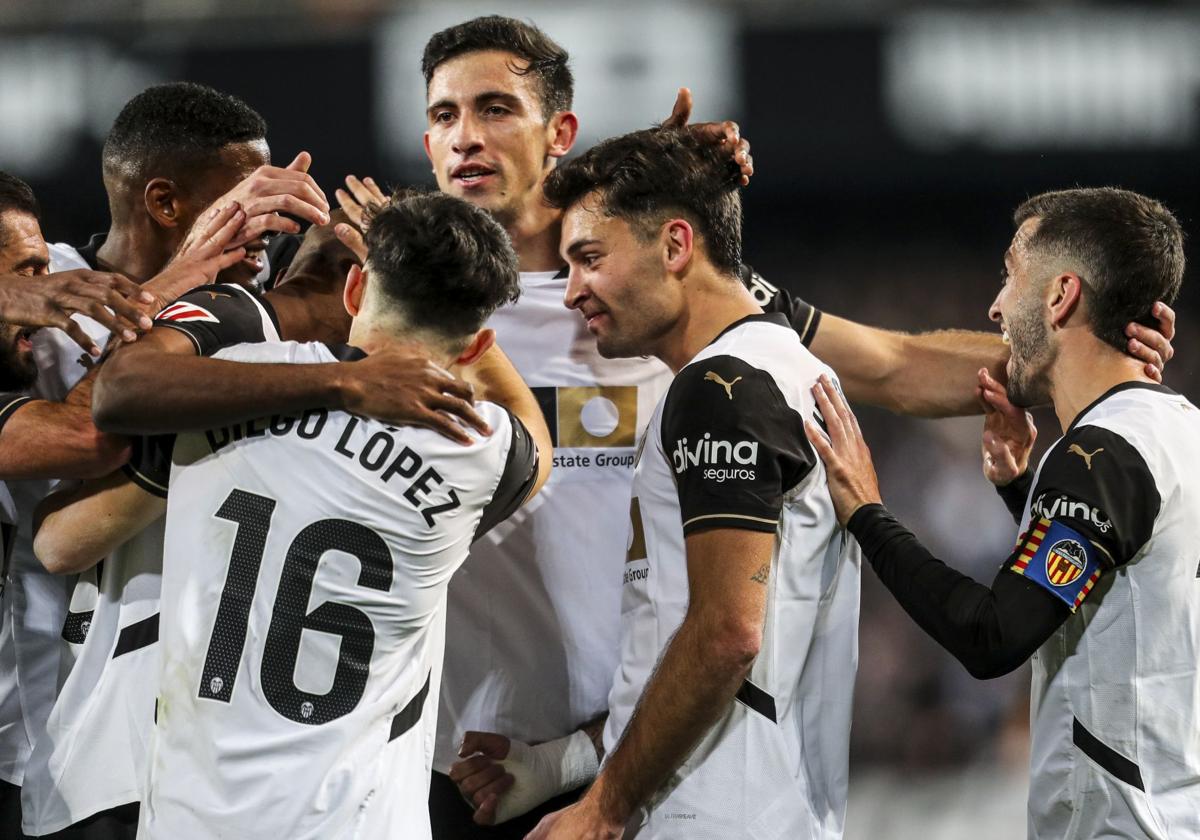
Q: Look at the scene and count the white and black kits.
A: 7